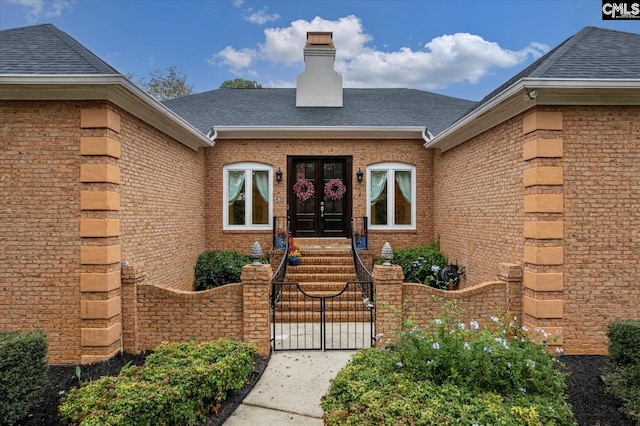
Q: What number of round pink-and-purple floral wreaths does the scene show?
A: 2